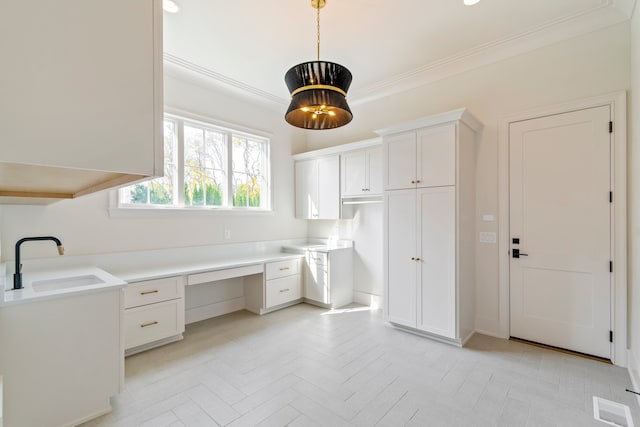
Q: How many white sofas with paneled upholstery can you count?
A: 0